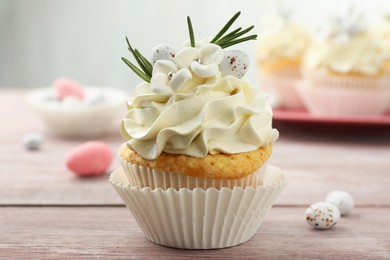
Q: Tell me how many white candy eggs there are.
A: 5